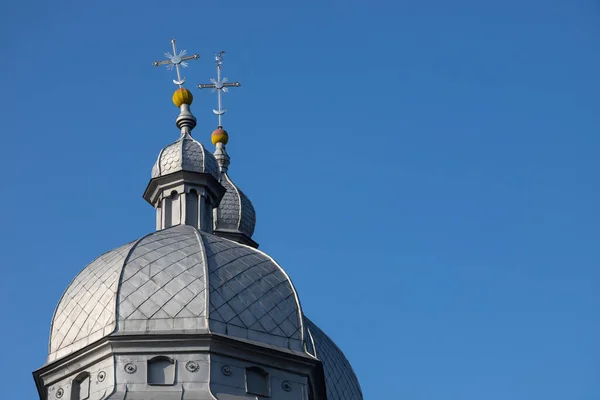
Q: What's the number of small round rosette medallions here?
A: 6